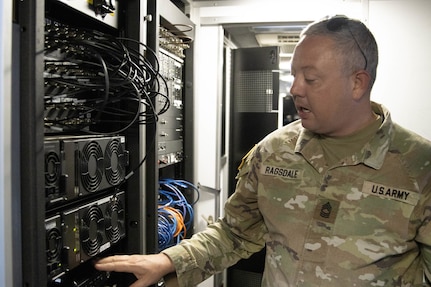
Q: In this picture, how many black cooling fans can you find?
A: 6